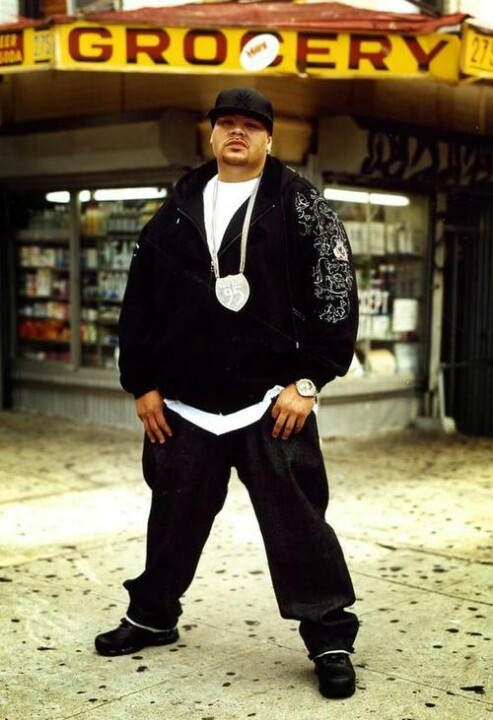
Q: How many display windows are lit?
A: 2